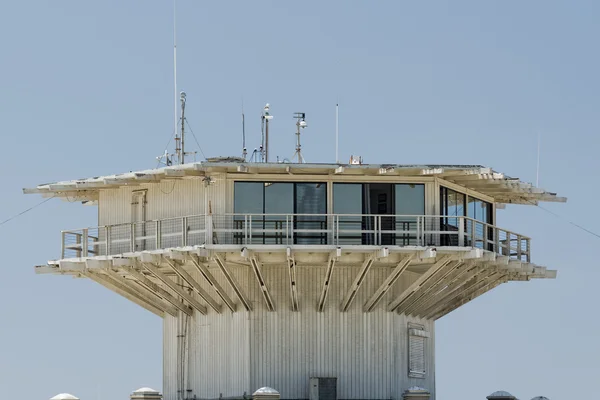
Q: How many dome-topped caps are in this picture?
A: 6